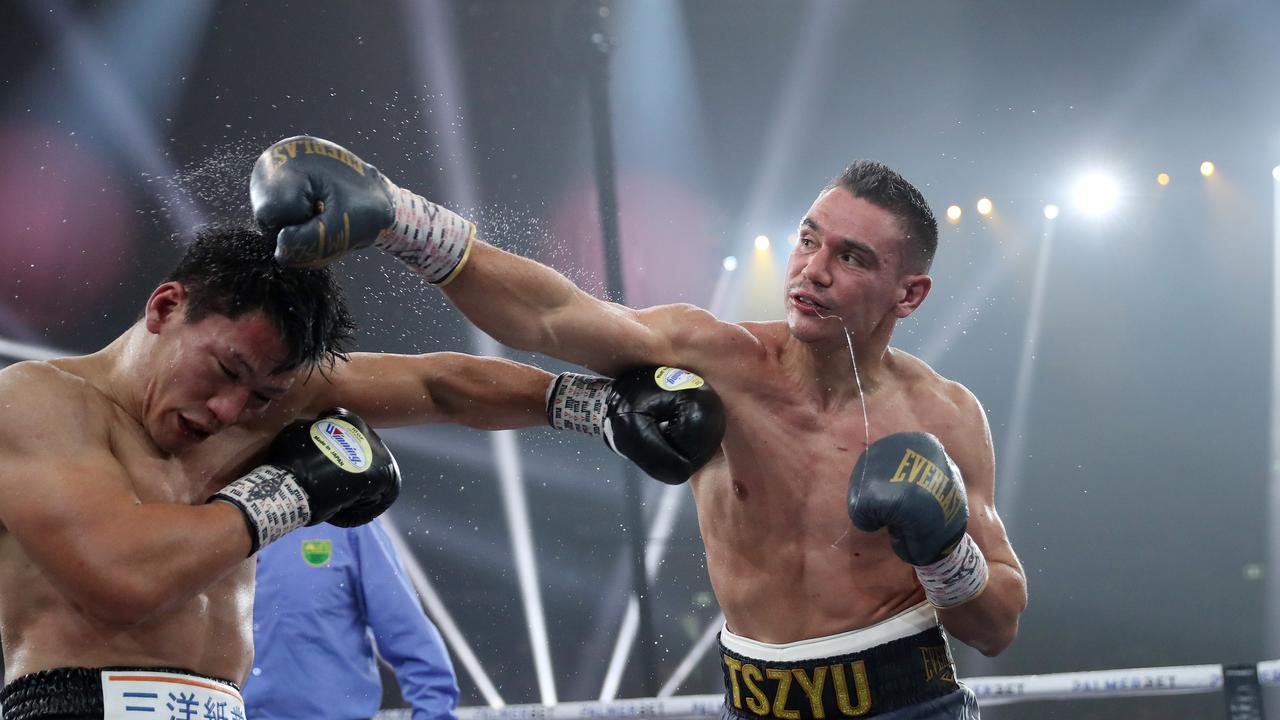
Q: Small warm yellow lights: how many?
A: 5